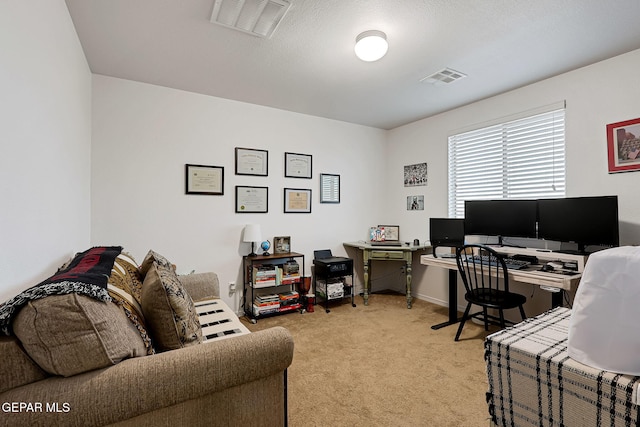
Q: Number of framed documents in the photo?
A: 6